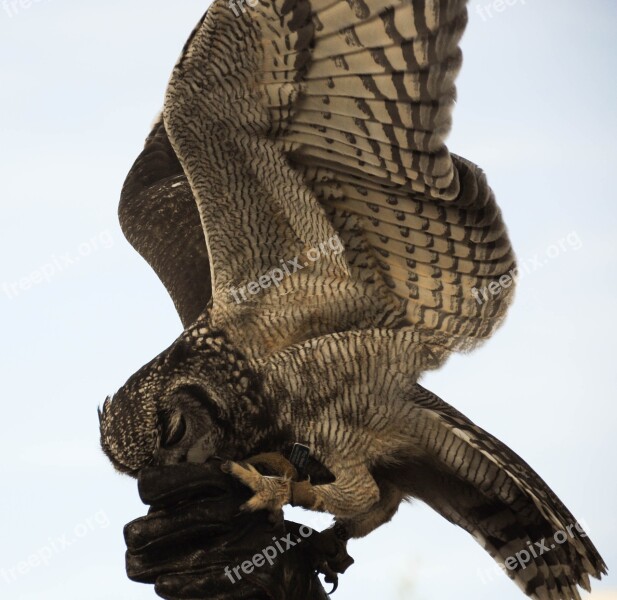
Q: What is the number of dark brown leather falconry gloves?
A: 1